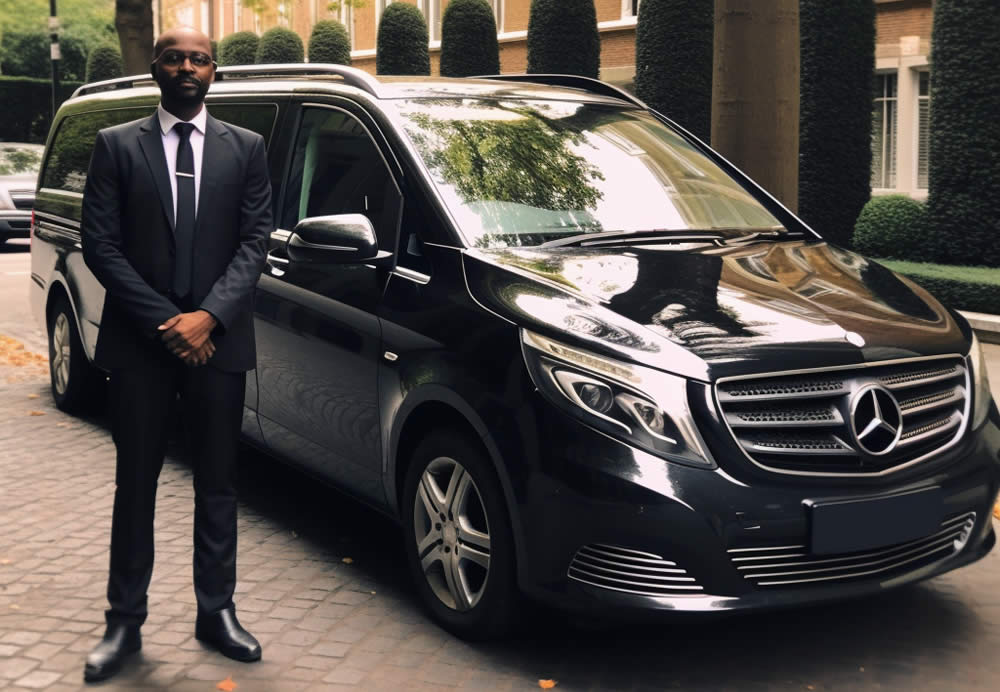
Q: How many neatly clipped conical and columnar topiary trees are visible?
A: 10